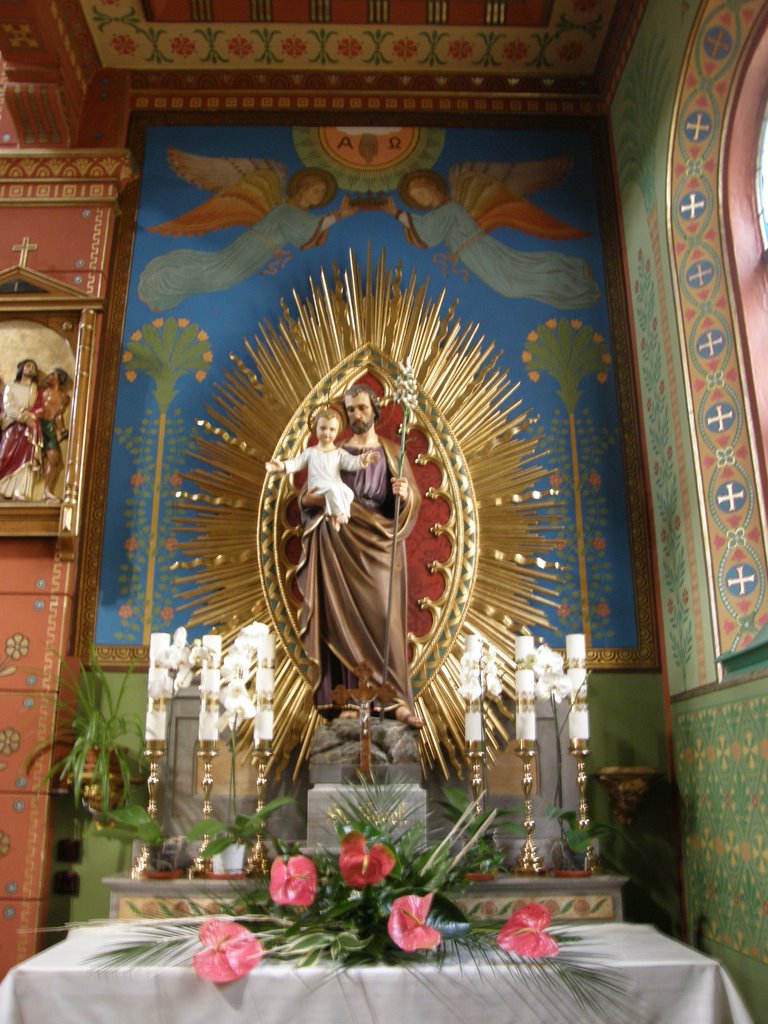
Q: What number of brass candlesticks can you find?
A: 6